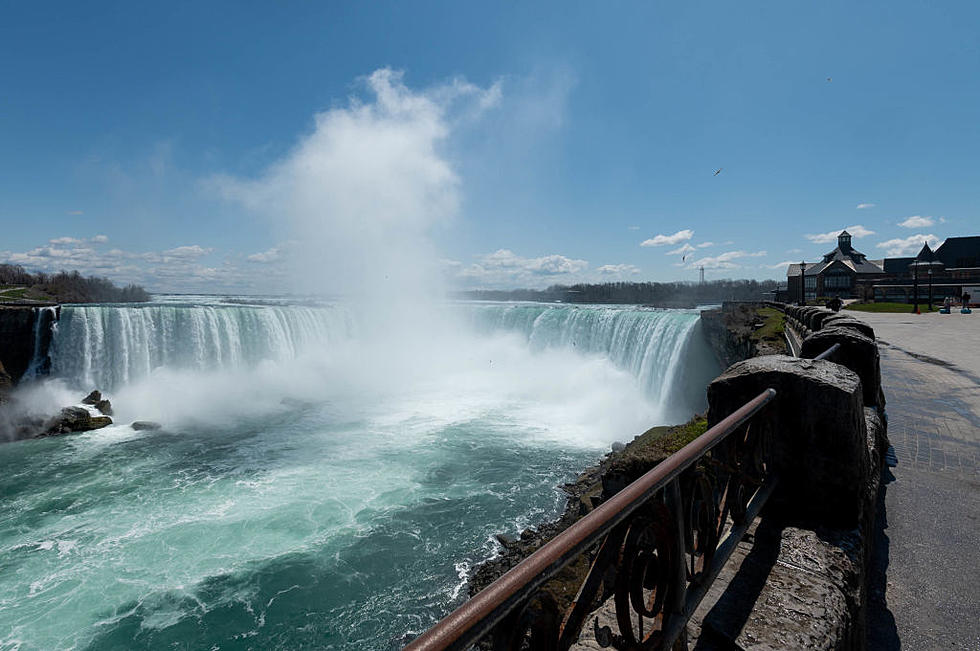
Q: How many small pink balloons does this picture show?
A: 0